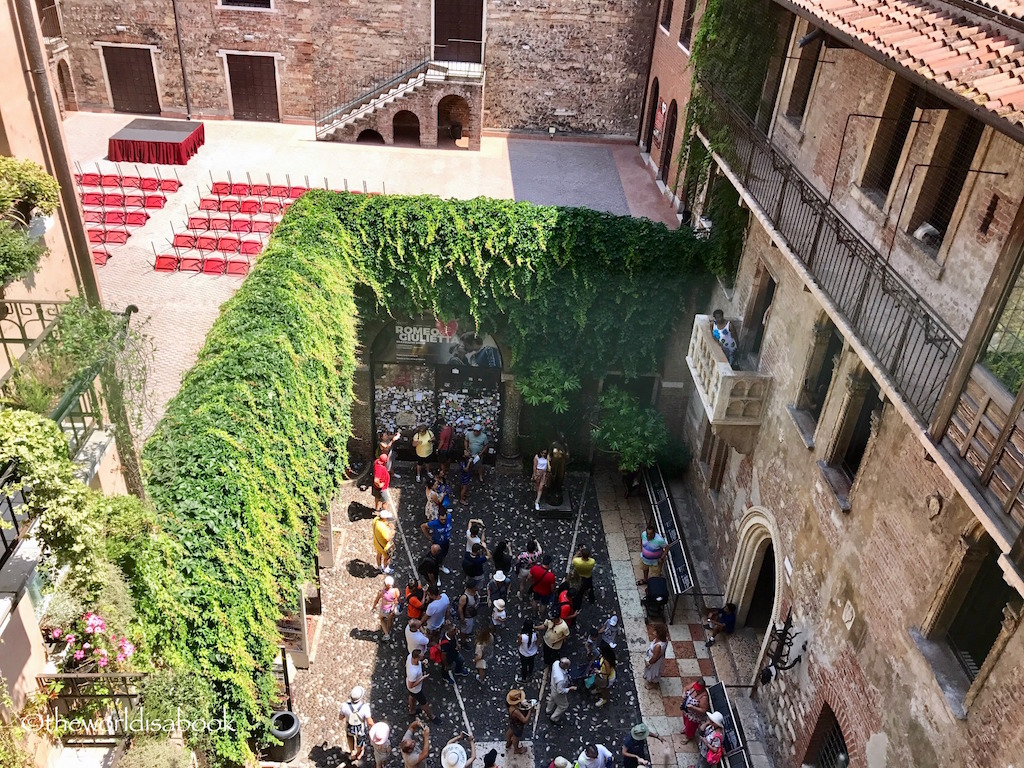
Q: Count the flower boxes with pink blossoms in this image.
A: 1